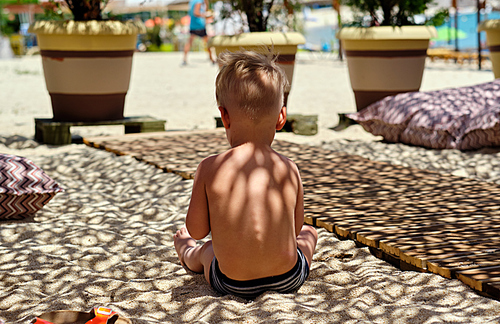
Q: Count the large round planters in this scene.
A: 4